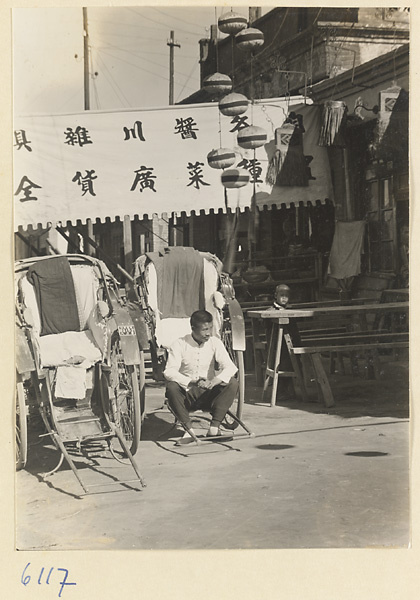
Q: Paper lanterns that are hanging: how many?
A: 7